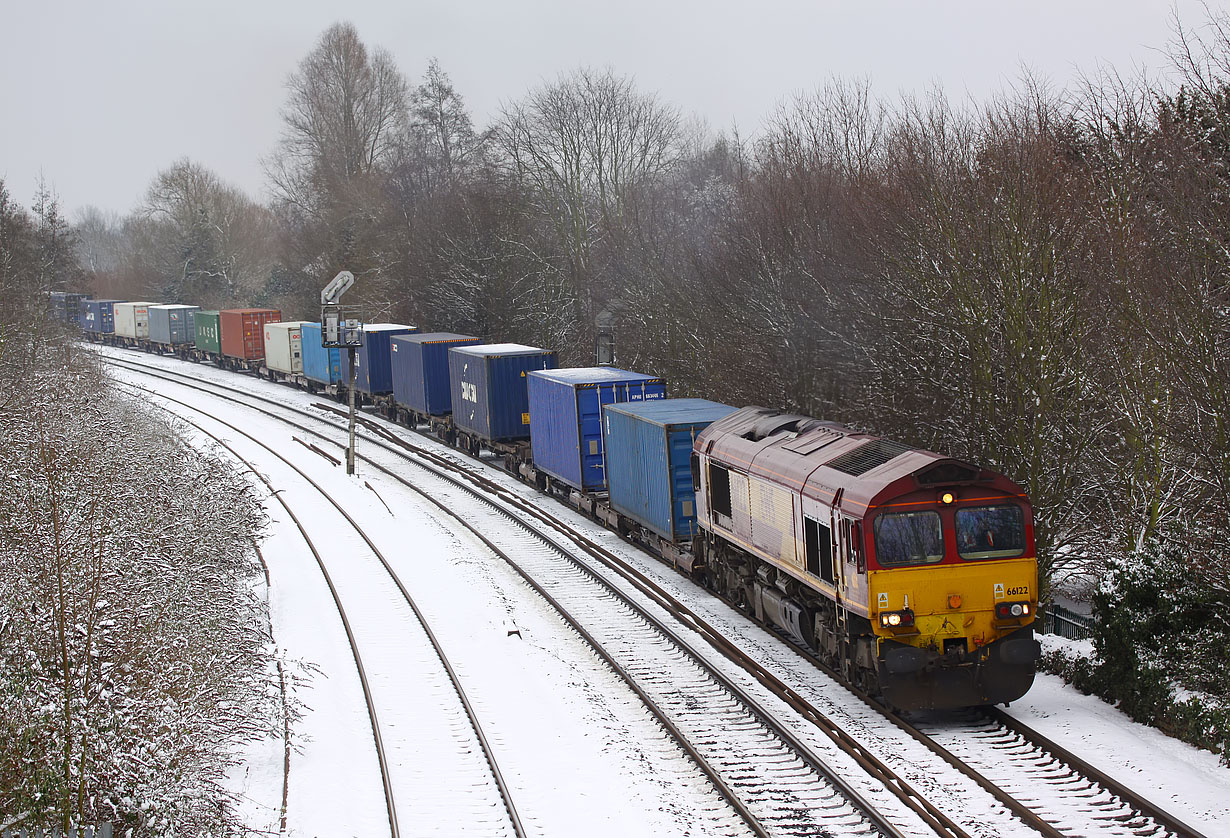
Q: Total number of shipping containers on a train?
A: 13